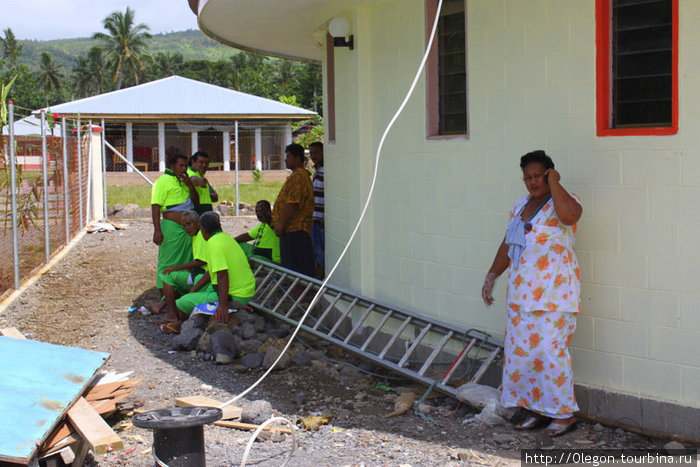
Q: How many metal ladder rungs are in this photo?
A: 15